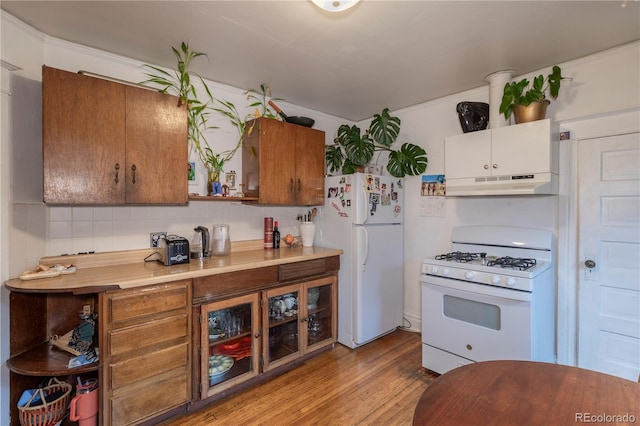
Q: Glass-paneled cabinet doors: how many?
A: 3